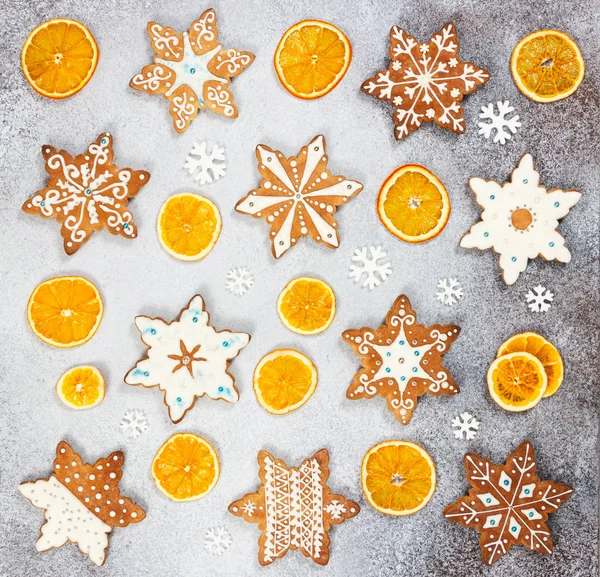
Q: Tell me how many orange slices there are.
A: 13